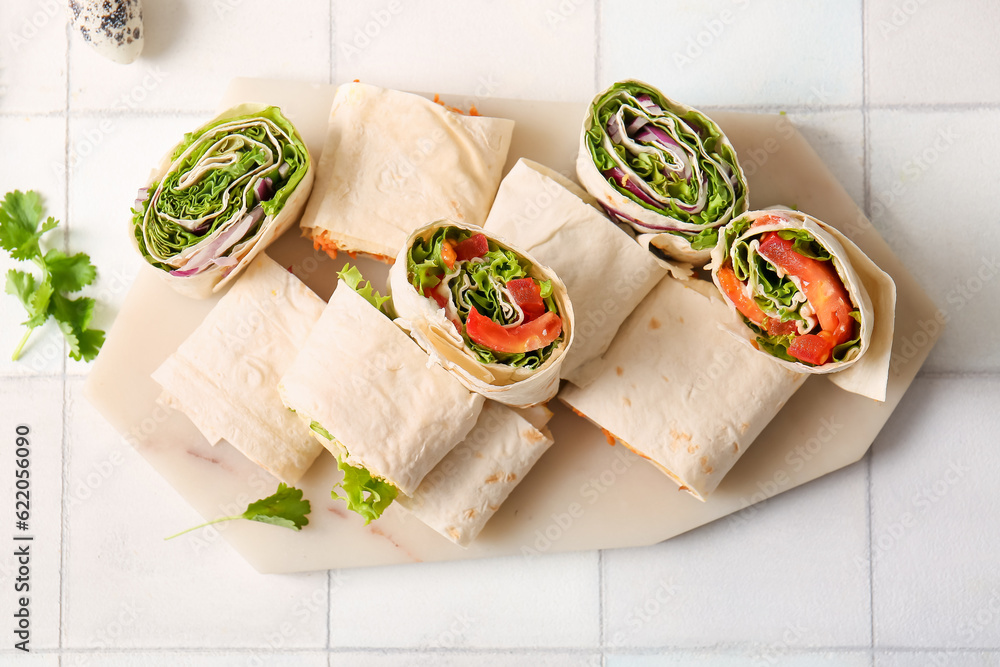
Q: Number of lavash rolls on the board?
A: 10